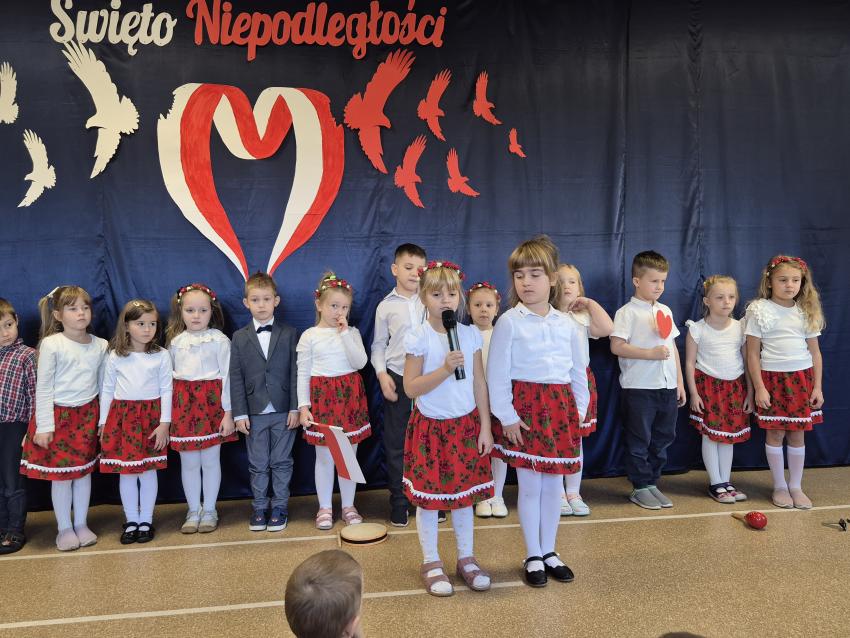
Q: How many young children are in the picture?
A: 15